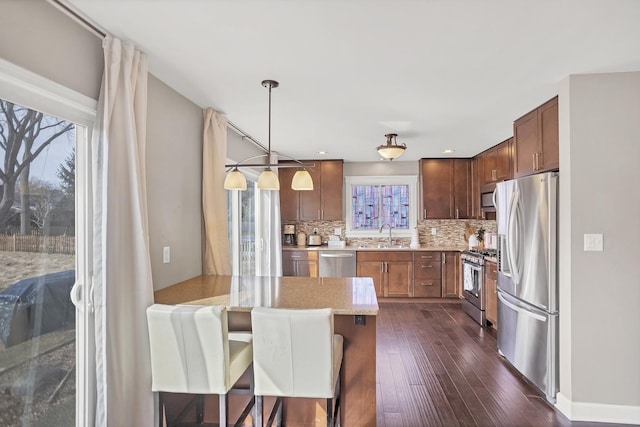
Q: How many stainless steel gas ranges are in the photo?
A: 1